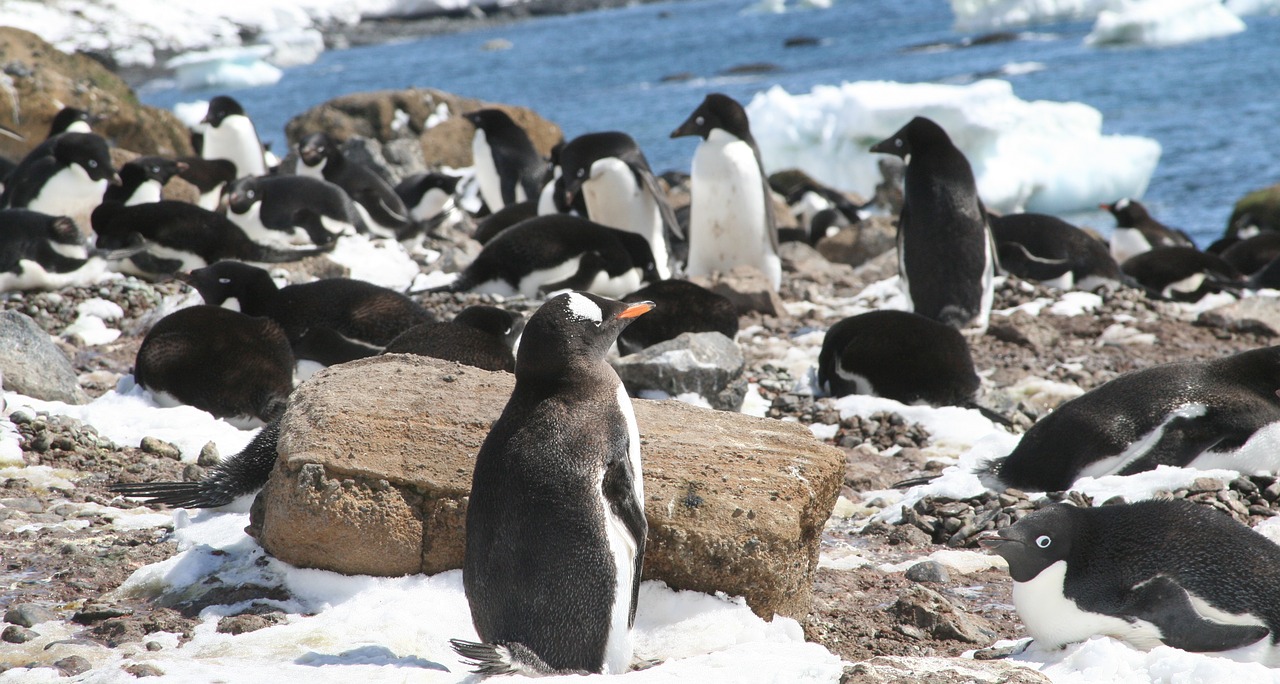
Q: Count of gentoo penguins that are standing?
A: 1